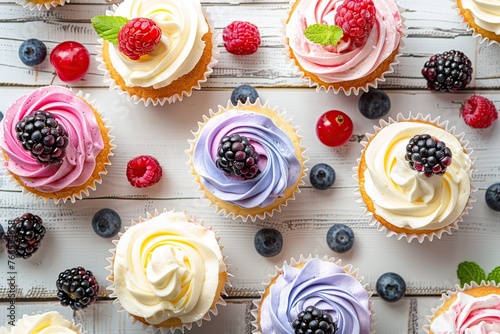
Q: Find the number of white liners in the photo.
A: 11